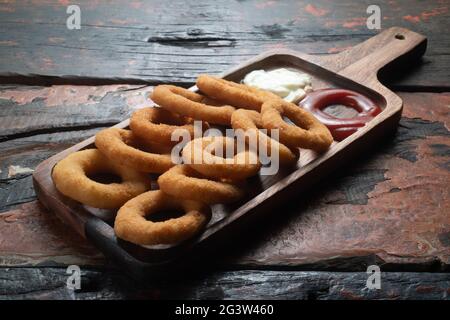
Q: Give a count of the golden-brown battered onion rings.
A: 10